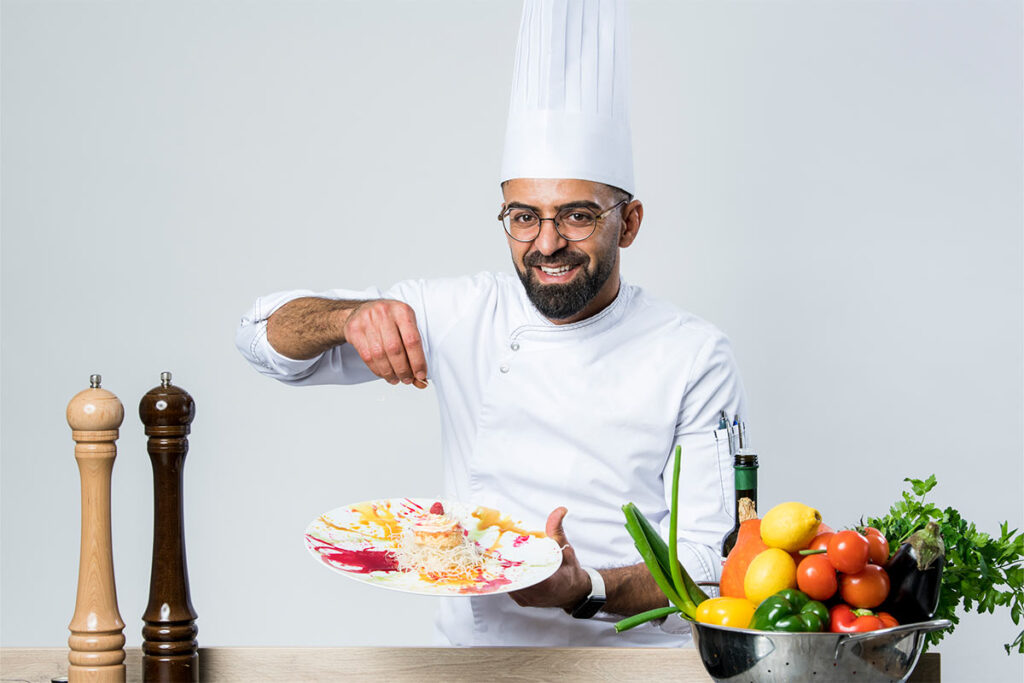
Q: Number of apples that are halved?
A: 0